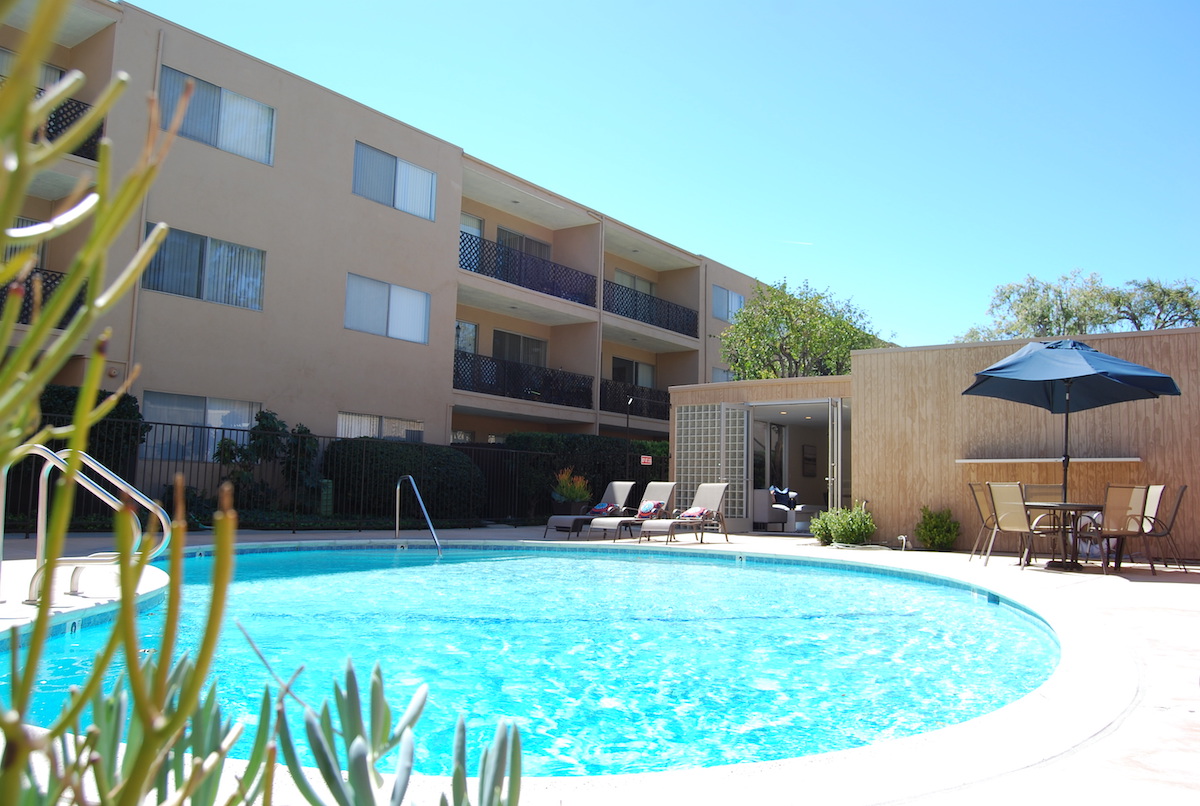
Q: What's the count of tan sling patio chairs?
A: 6